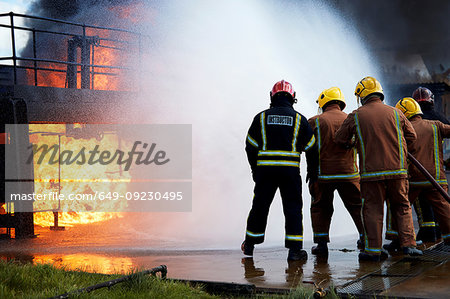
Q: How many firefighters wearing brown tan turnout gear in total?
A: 3